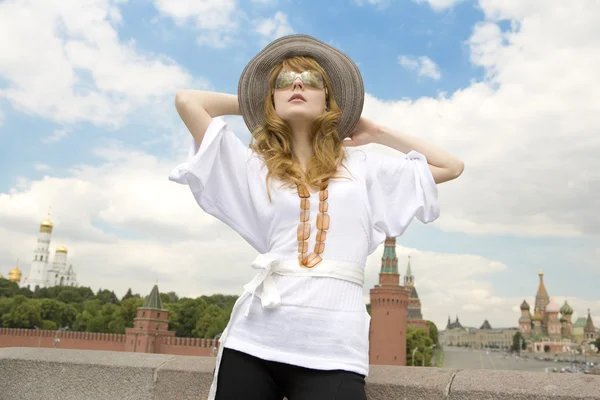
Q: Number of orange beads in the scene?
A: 13